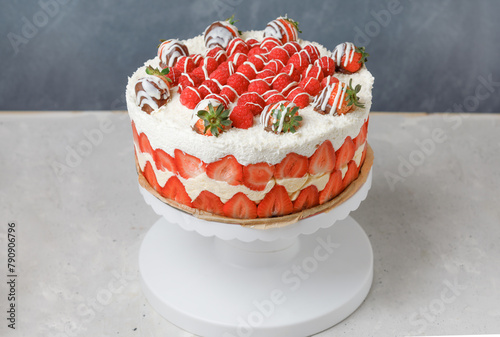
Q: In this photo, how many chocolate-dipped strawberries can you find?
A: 8